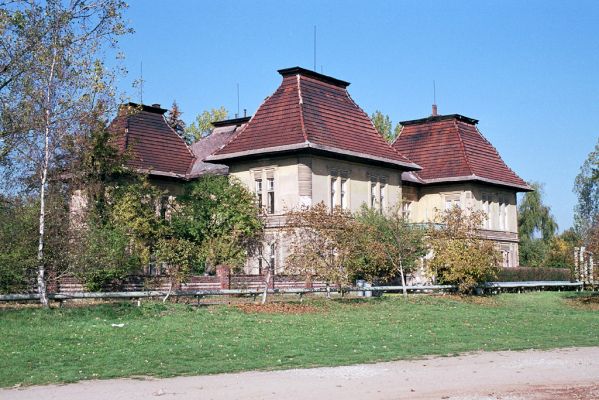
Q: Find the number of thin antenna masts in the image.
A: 4